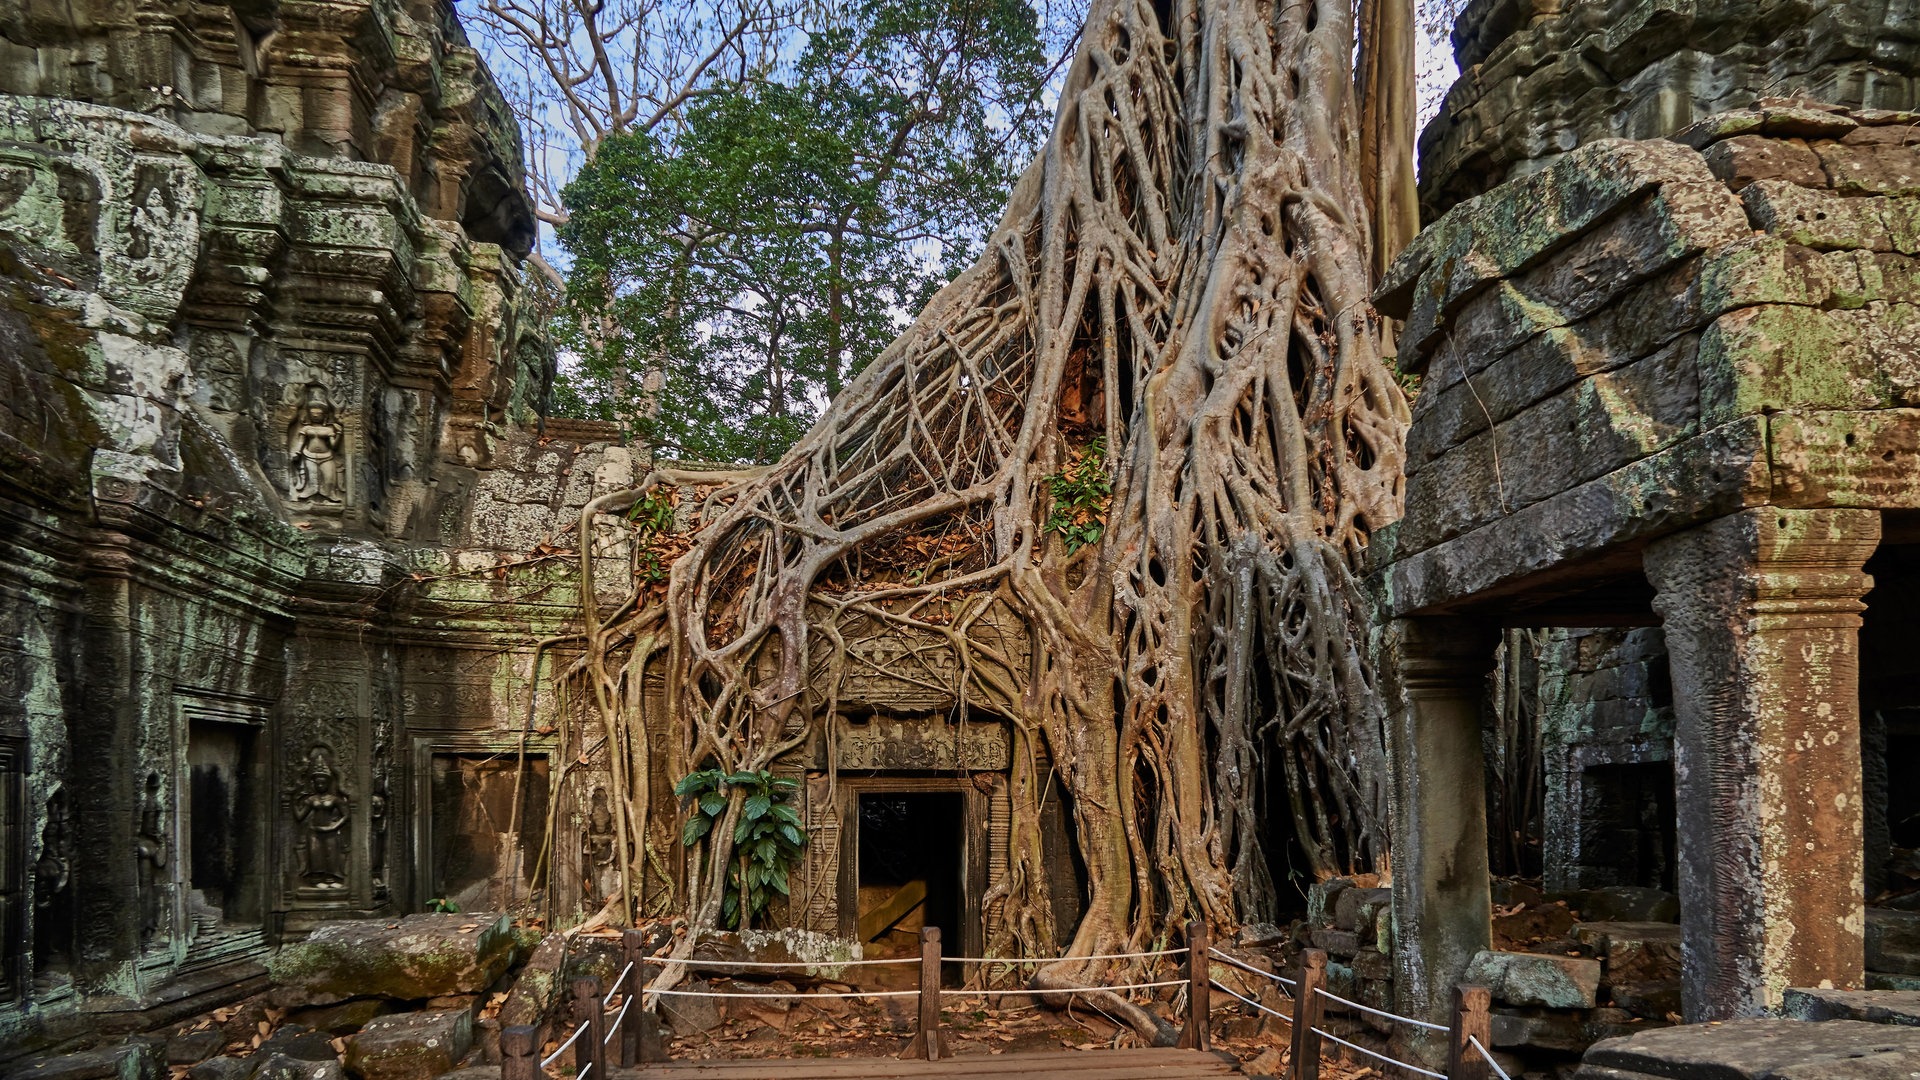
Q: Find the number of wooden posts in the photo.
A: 7